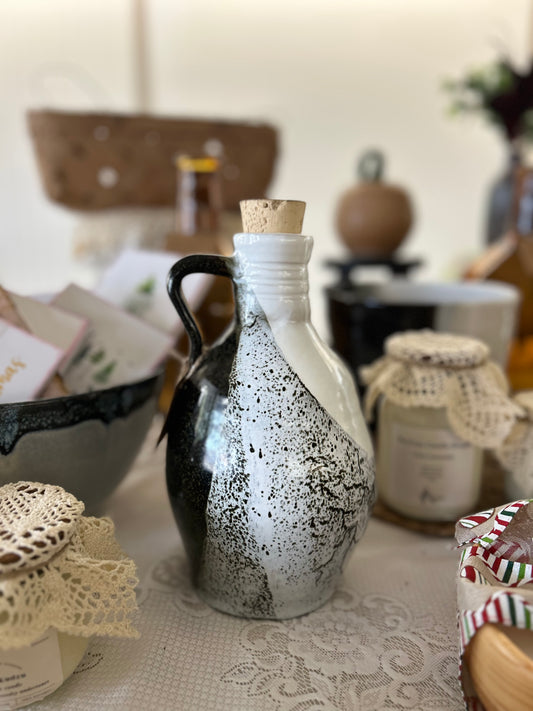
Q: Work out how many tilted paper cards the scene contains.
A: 4